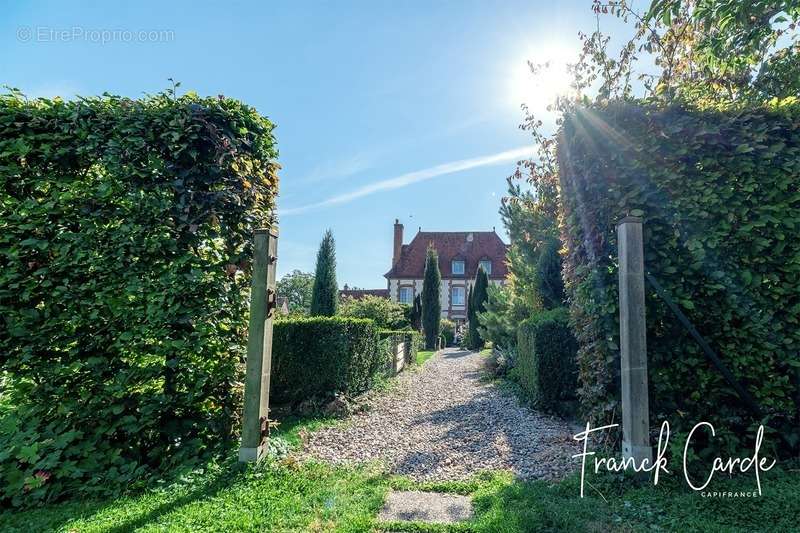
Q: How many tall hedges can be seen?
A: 2